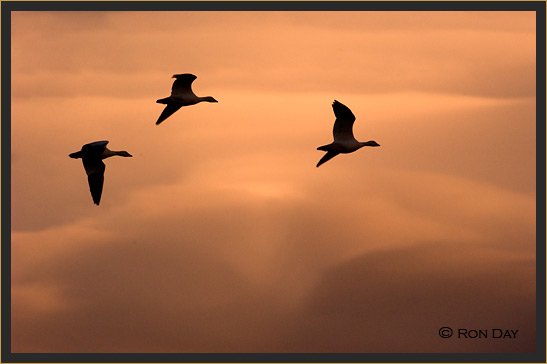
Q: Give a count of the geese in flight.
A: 3